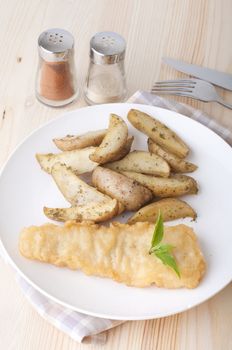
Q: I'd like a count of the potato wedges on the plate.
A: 11